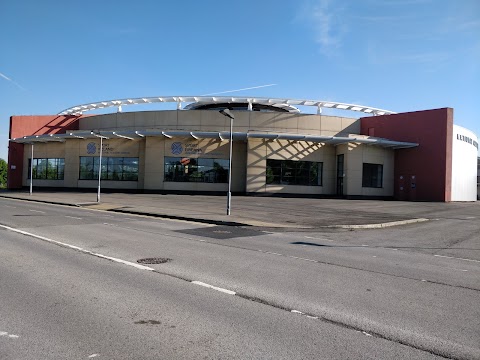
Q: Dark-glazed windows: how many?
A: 5